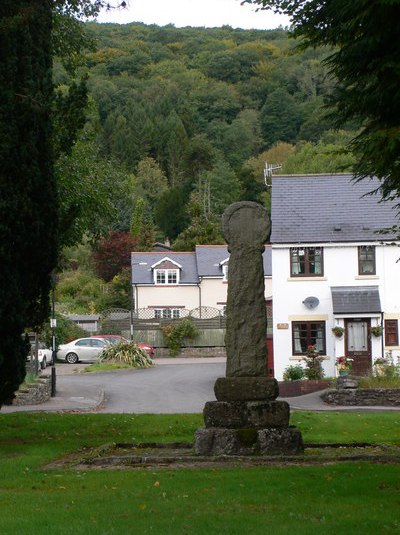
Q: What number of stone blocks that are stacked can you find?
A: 3